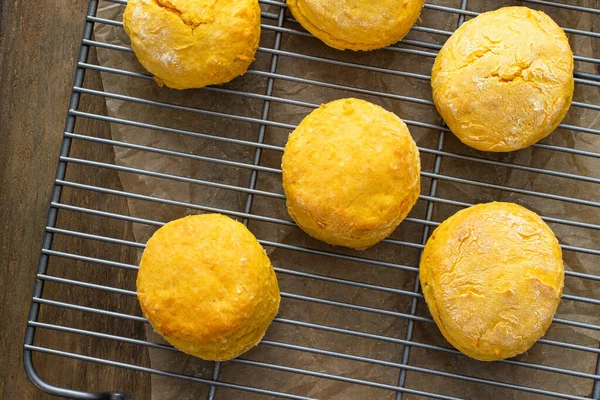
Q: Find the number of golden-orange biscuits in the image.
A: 6